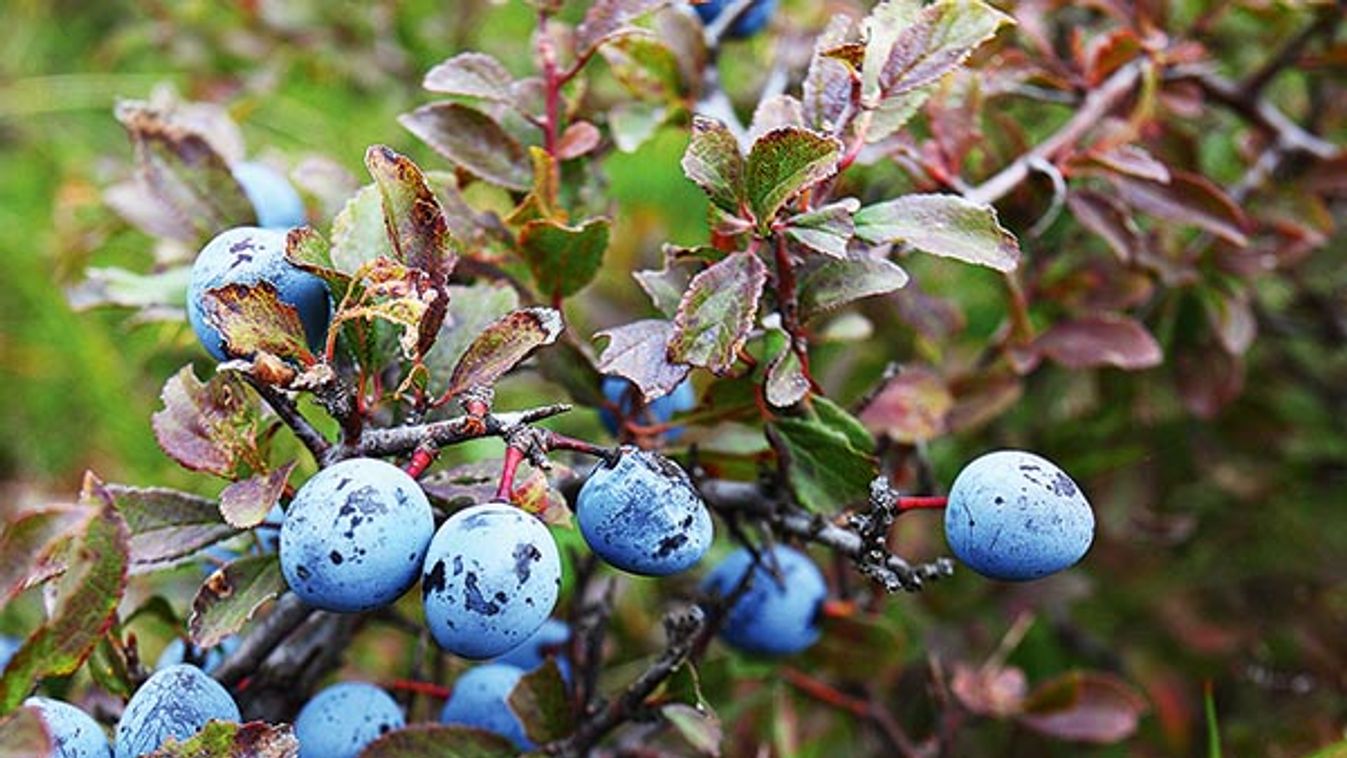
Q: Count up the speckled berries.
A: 8